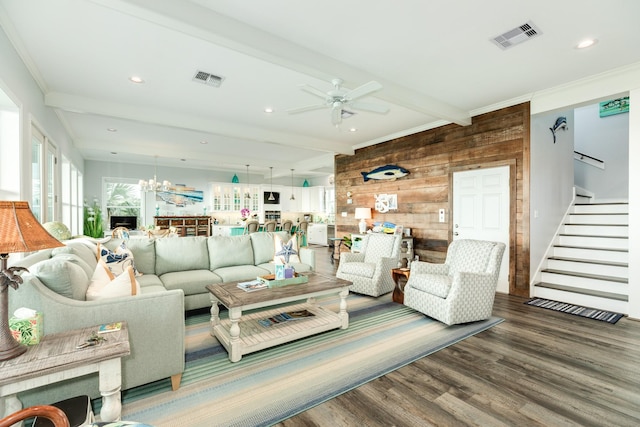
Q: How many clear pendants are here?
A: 3